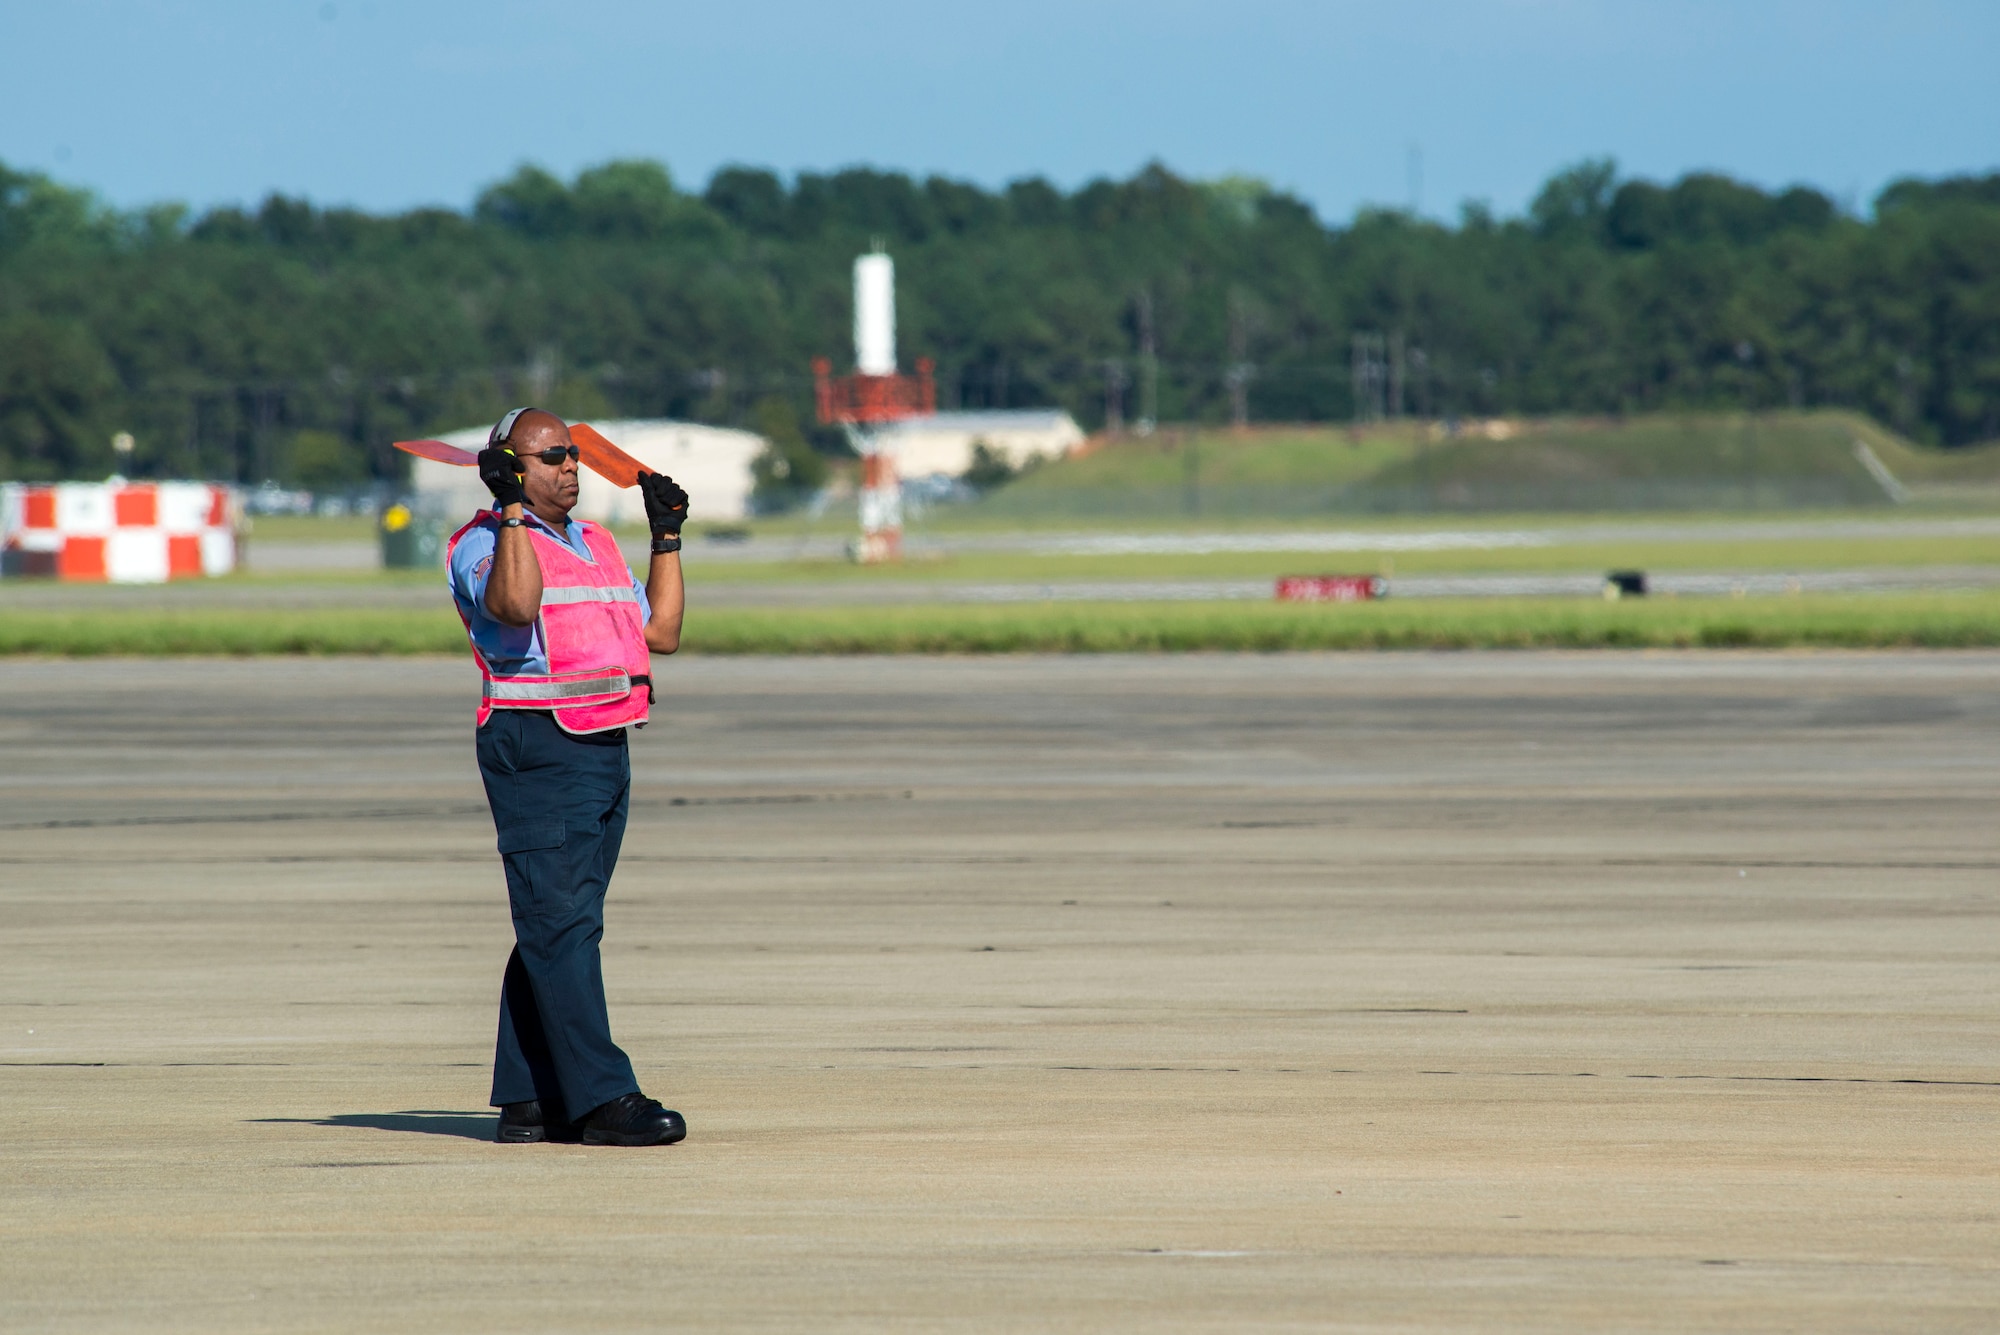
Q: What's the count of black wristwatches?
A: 2